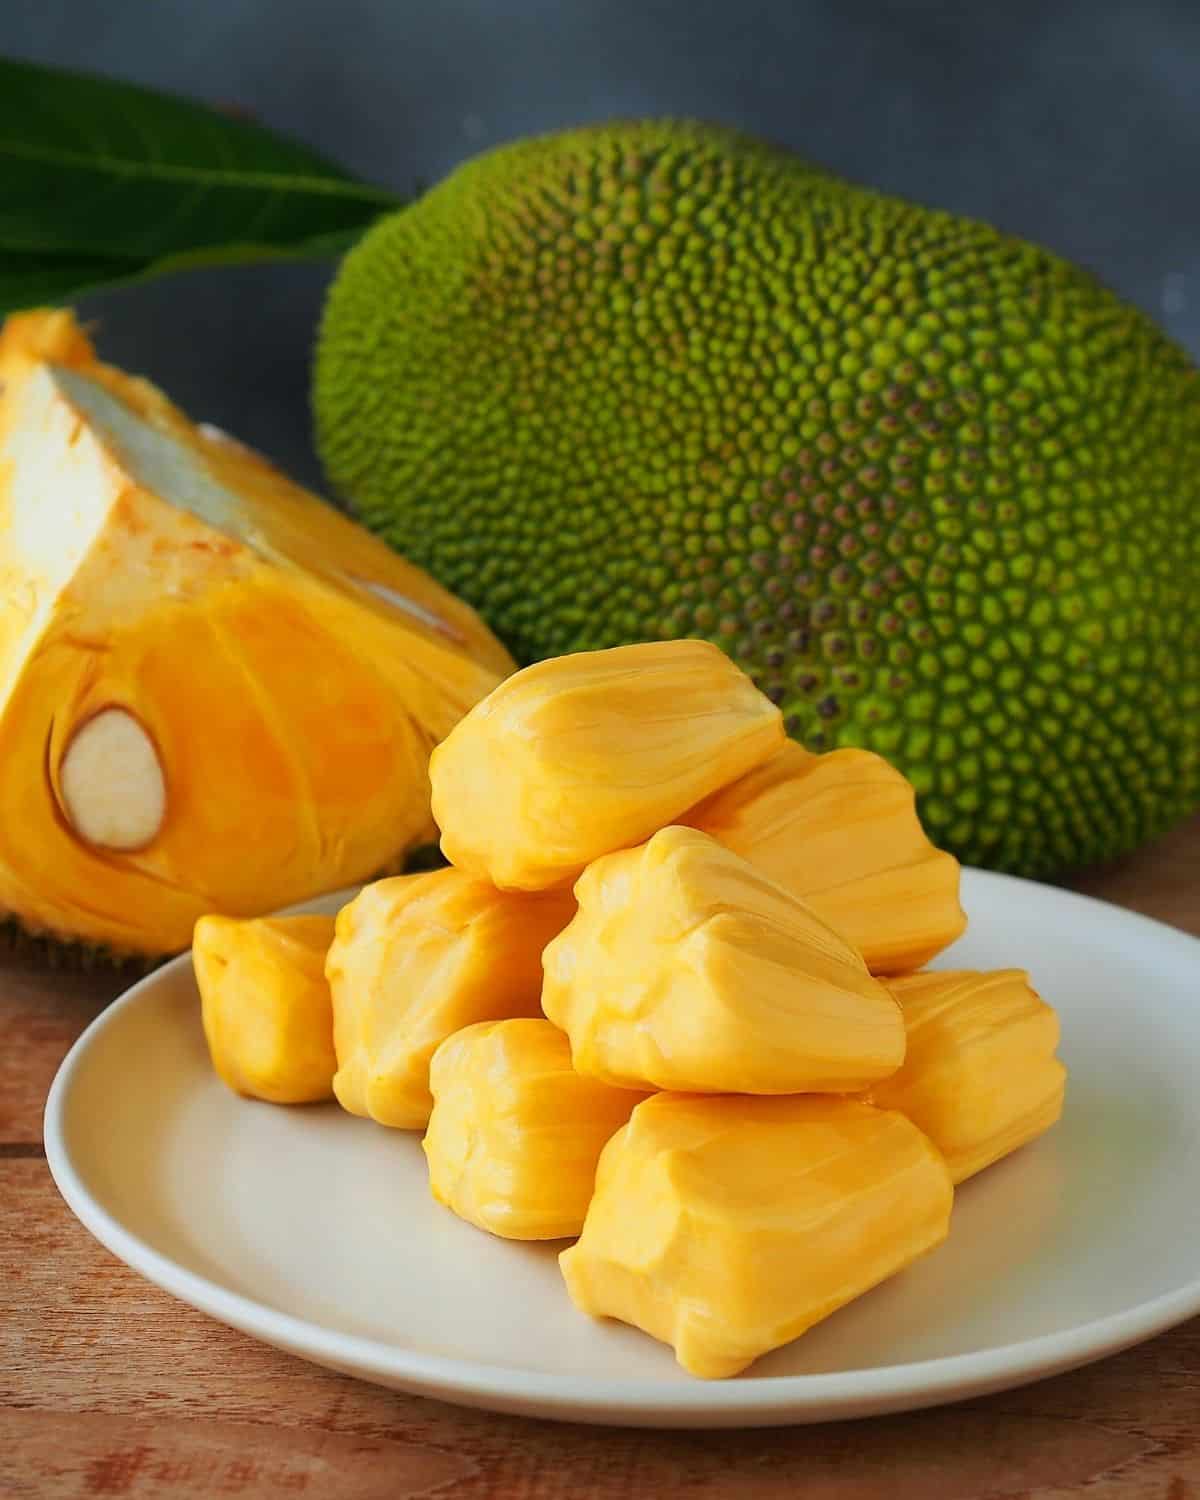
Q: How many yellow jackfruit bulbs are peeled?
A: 8